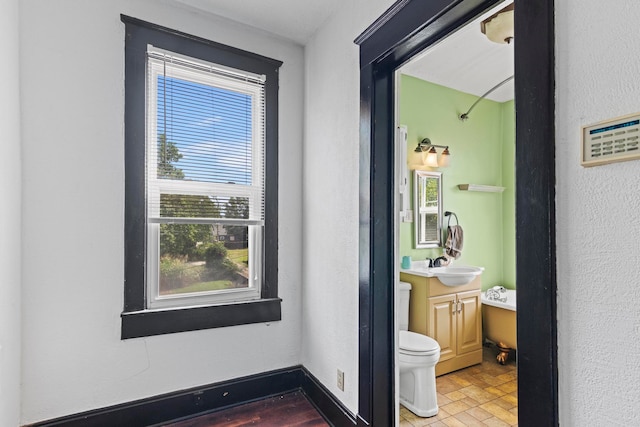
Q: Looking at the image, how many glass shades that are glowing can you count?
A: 3